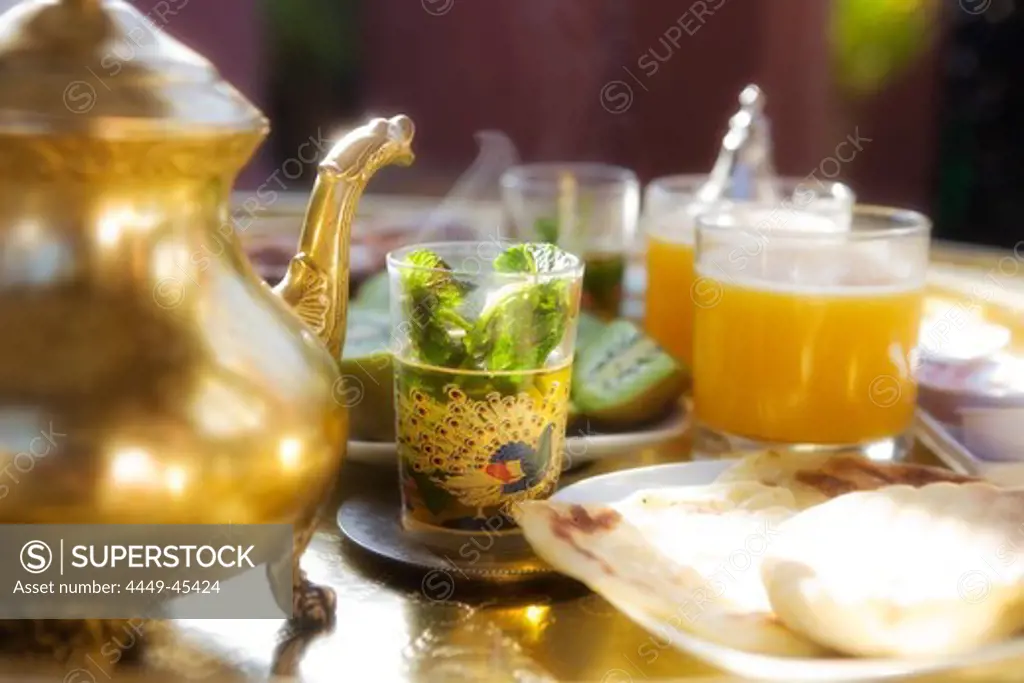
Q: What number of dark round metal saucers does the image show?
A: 1